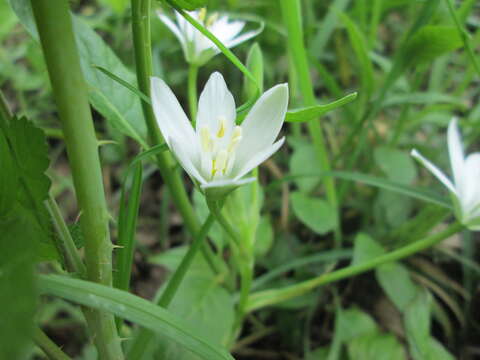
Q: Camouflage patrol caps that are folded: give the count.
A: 0